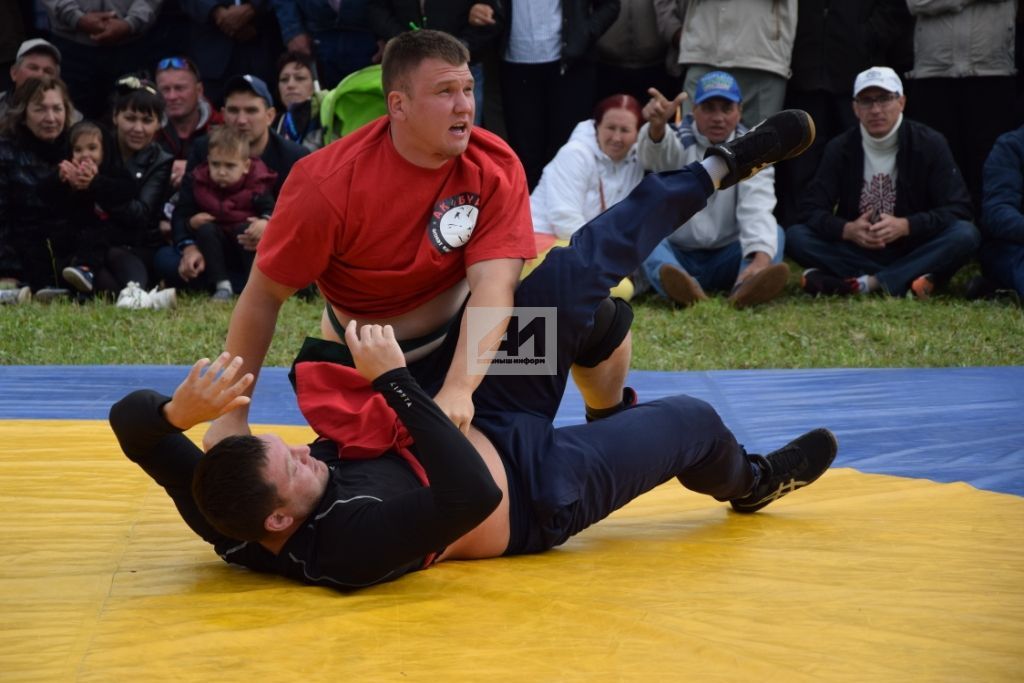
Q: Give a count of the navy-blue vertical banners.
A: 0